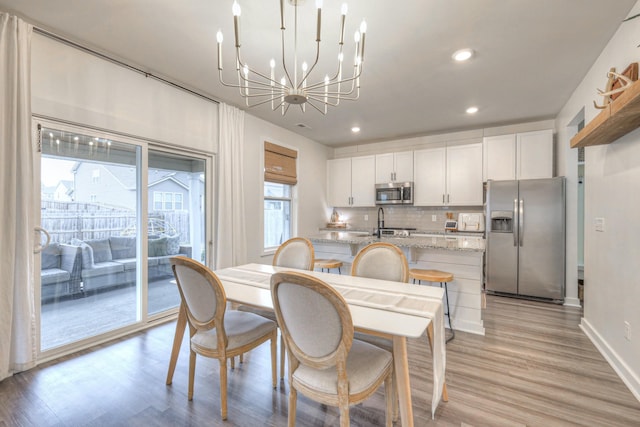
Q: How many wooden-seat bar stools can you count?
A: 2